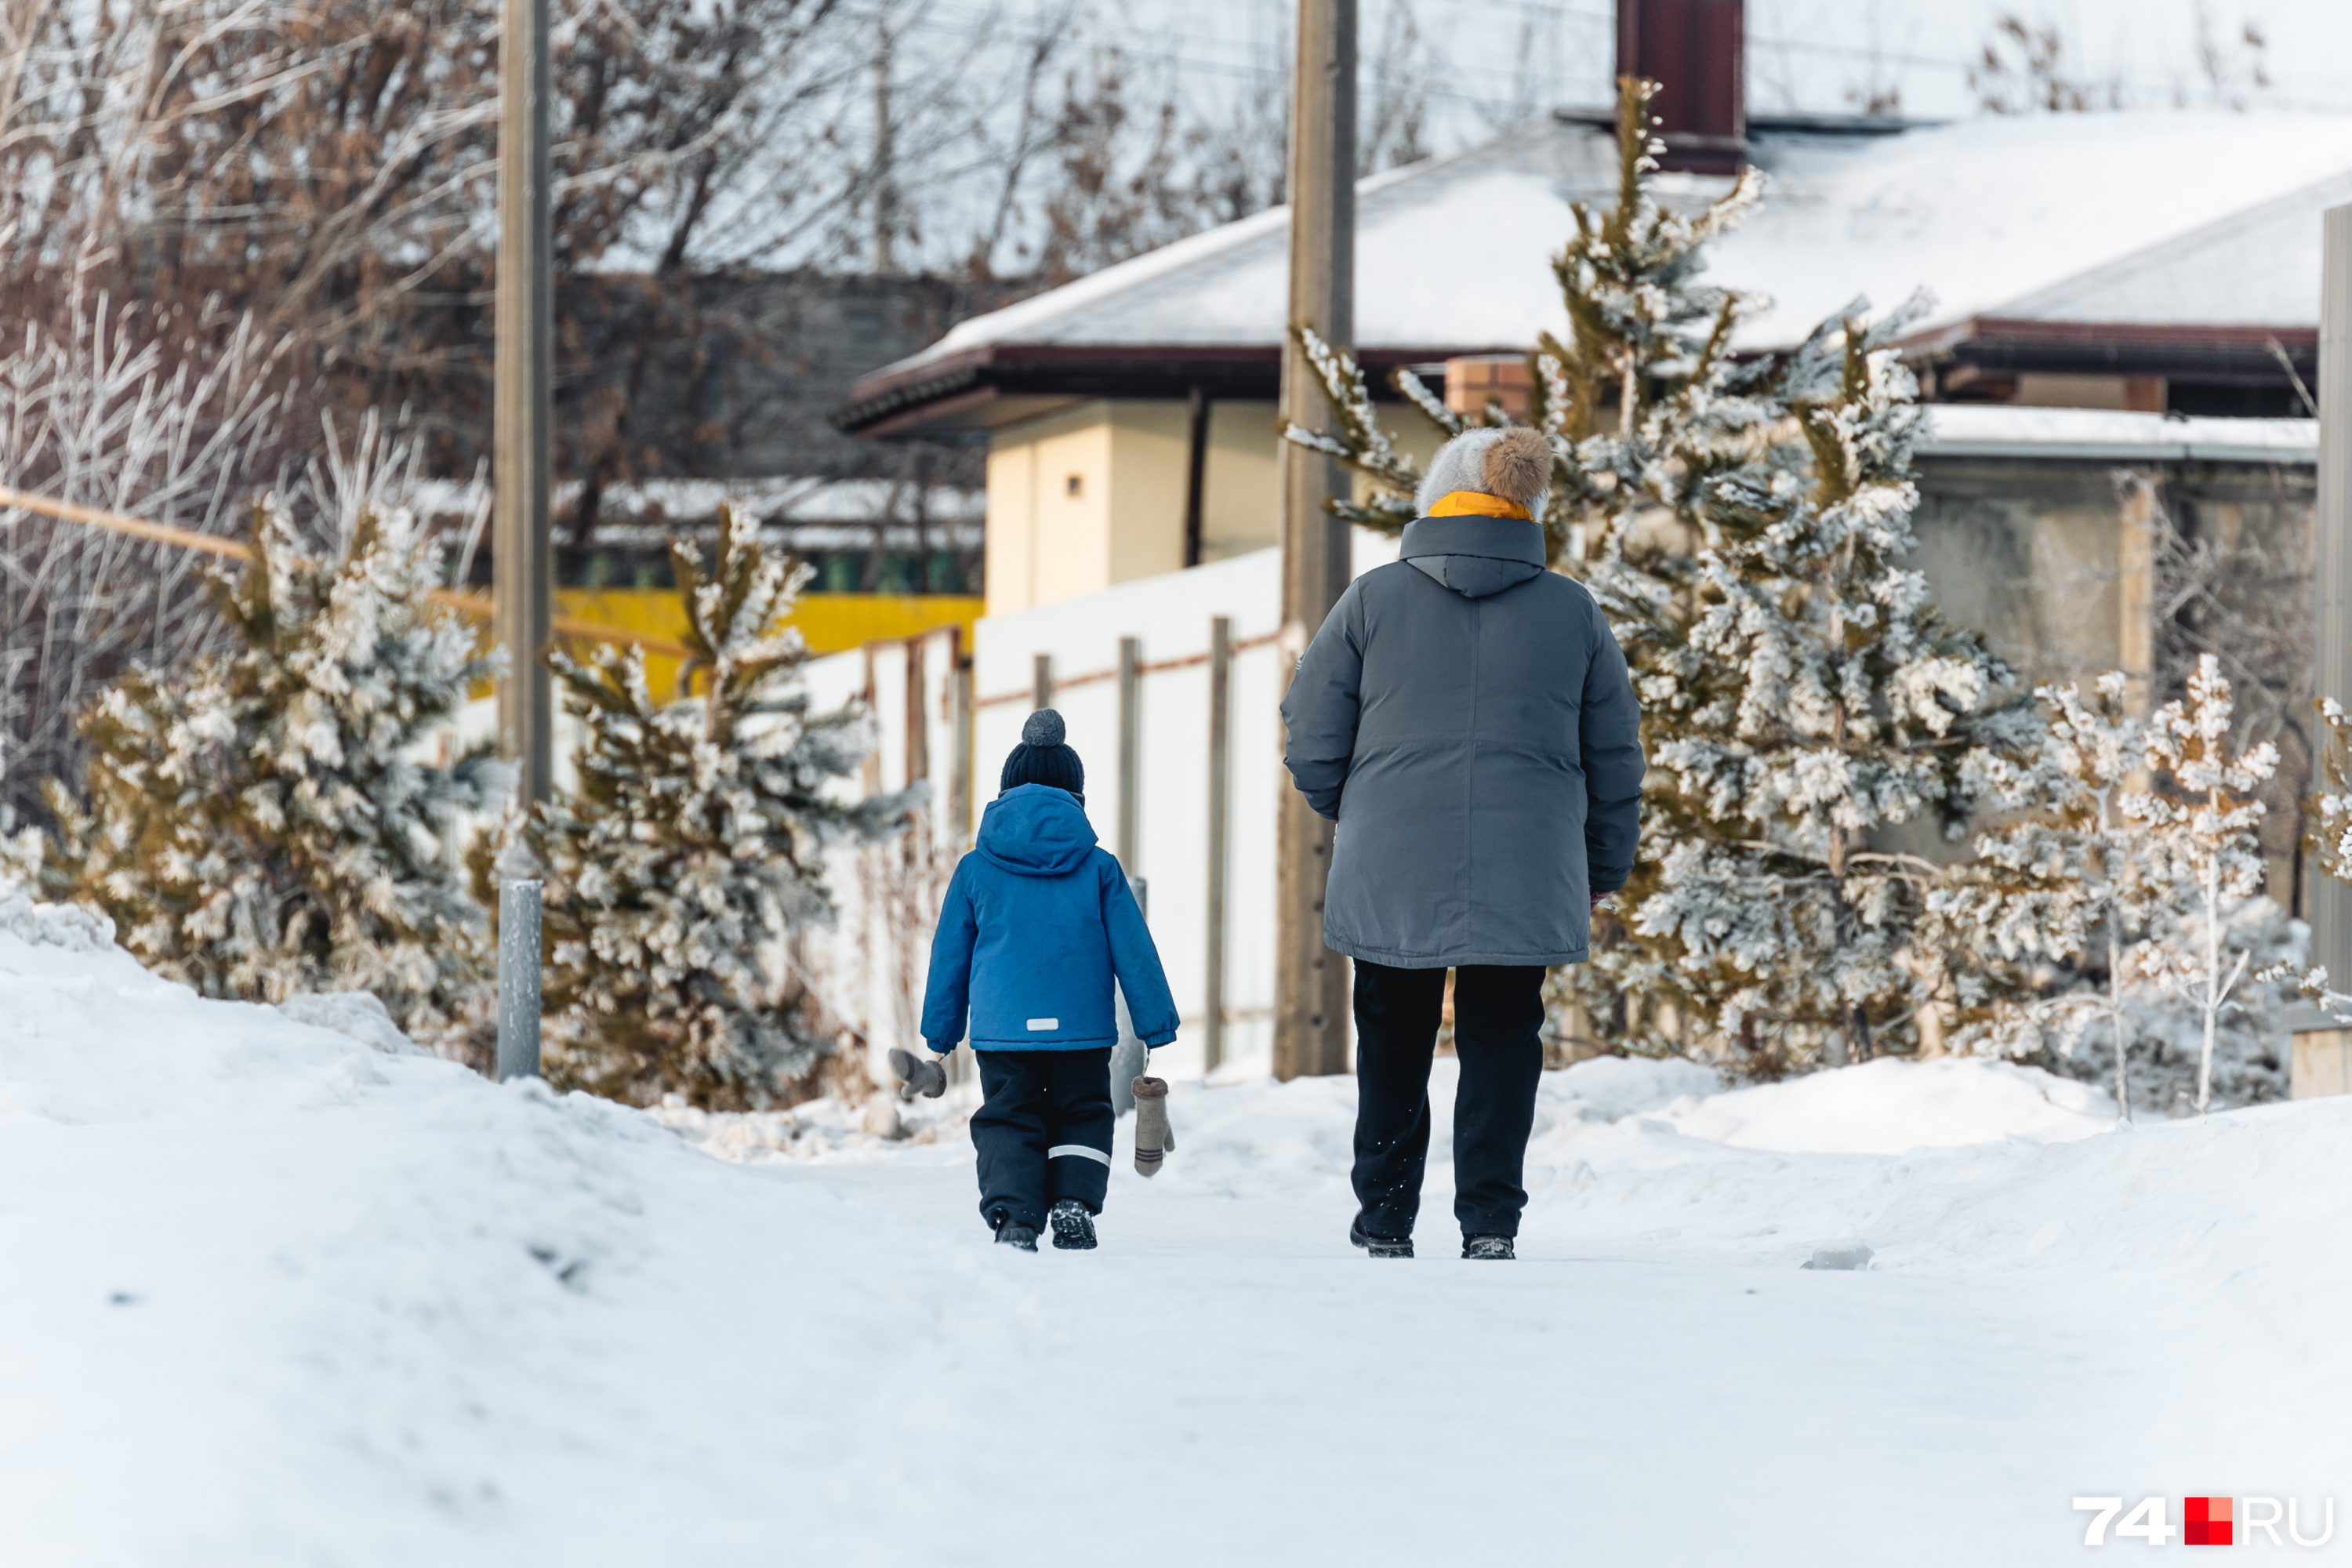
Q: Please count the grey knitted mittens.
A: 2